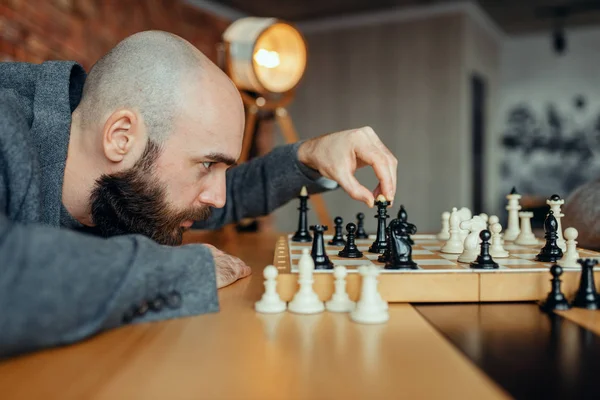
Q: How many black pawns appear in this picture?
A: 5